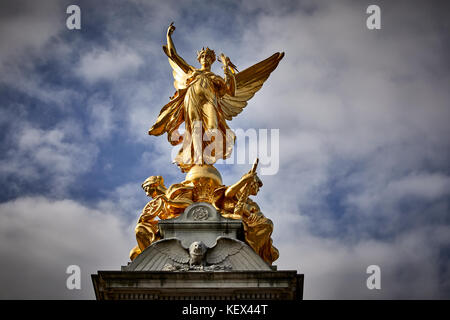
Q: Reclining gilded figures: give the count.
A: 2